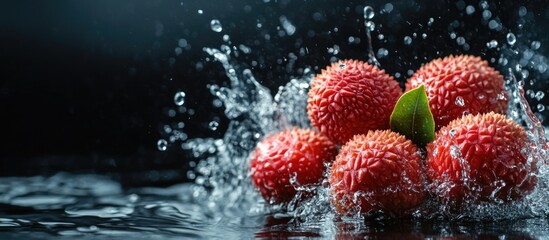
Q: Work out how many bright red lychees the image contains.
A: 5